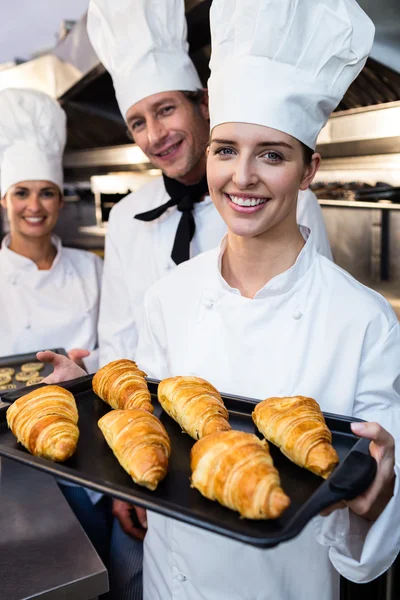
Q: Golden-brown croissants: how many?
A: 6